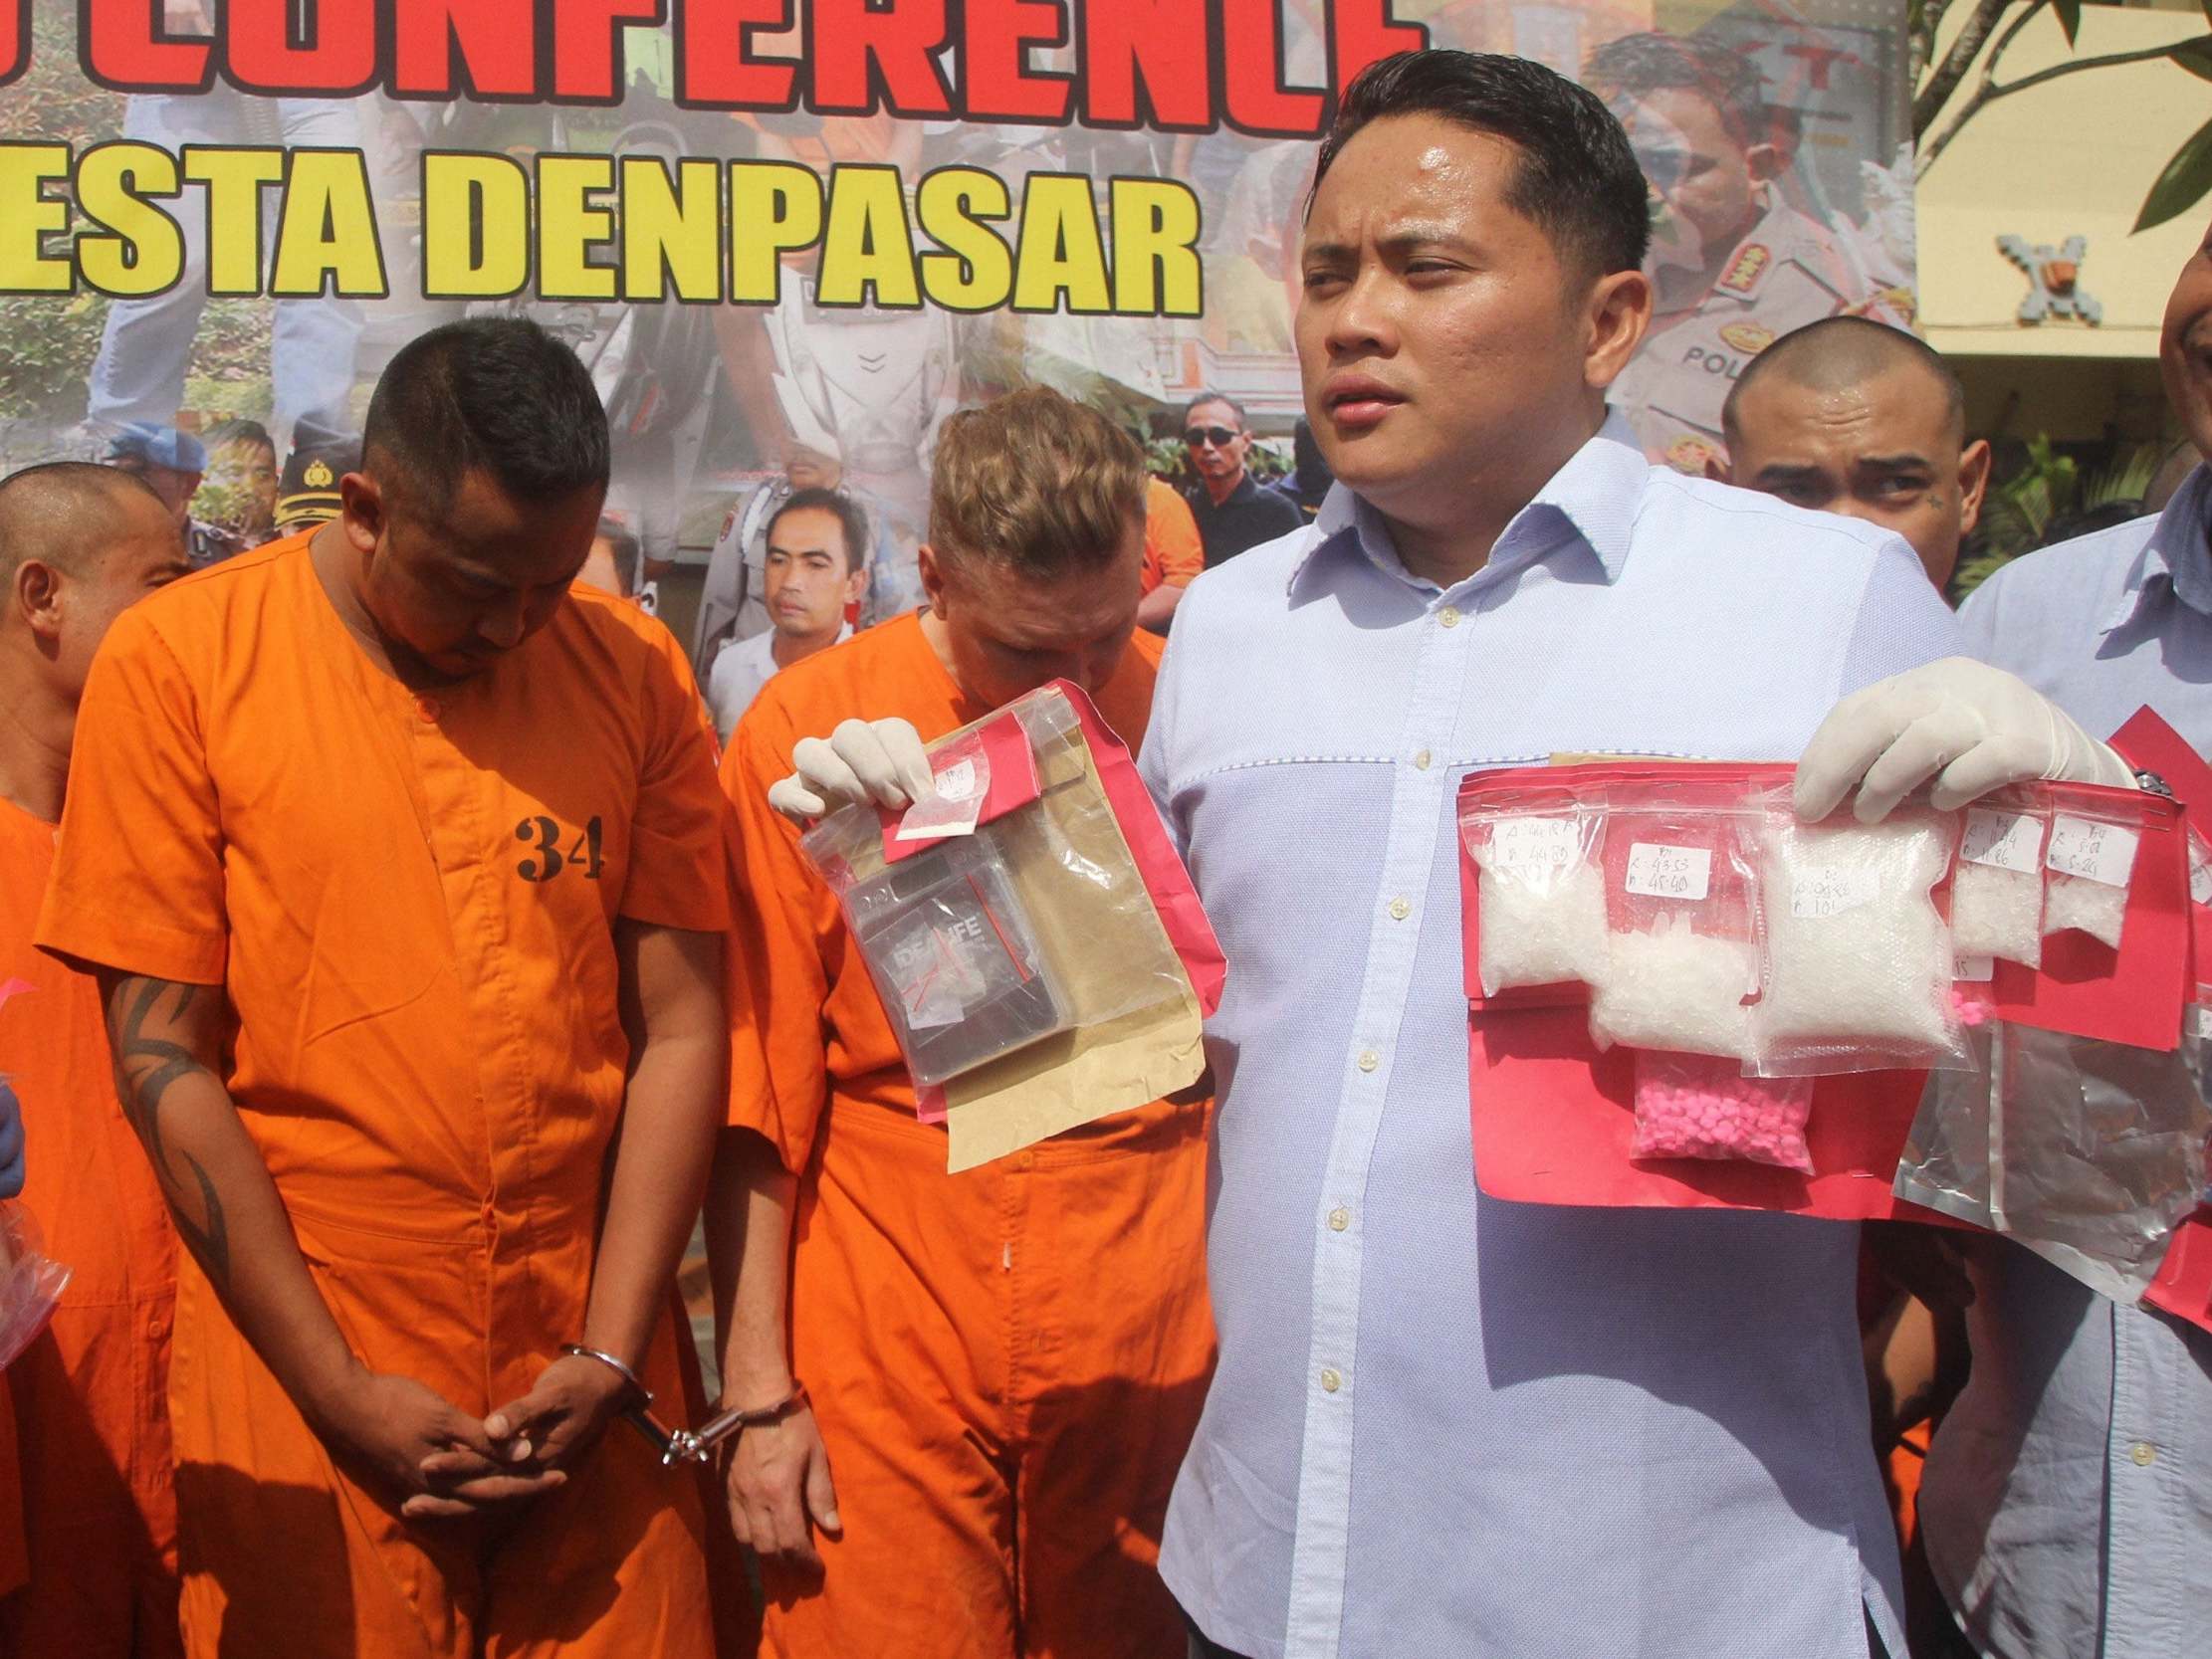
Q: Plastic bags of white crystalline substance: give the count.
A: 5